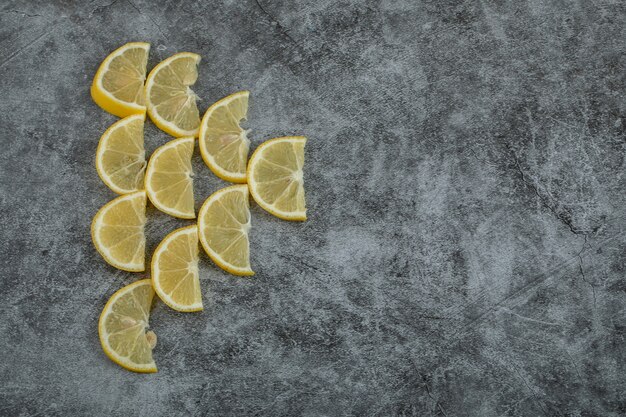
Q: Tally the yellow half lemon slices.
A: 10